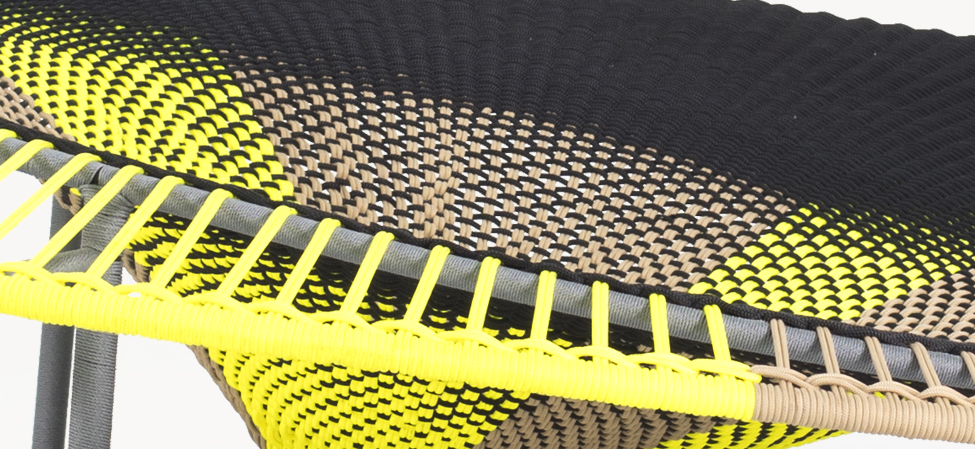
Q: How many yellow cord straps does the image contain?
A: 15